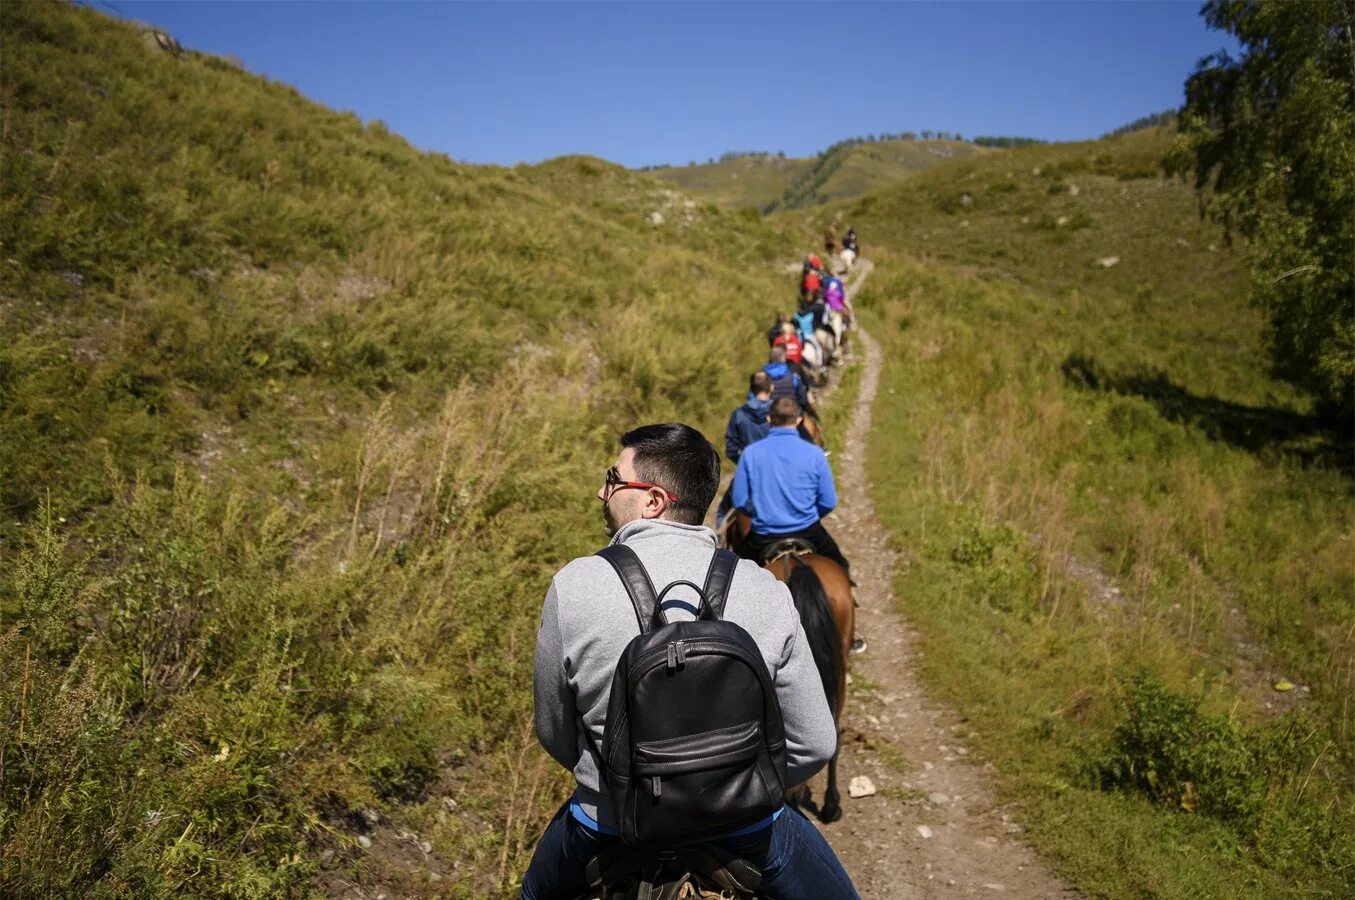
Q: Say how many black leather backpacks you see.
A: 1